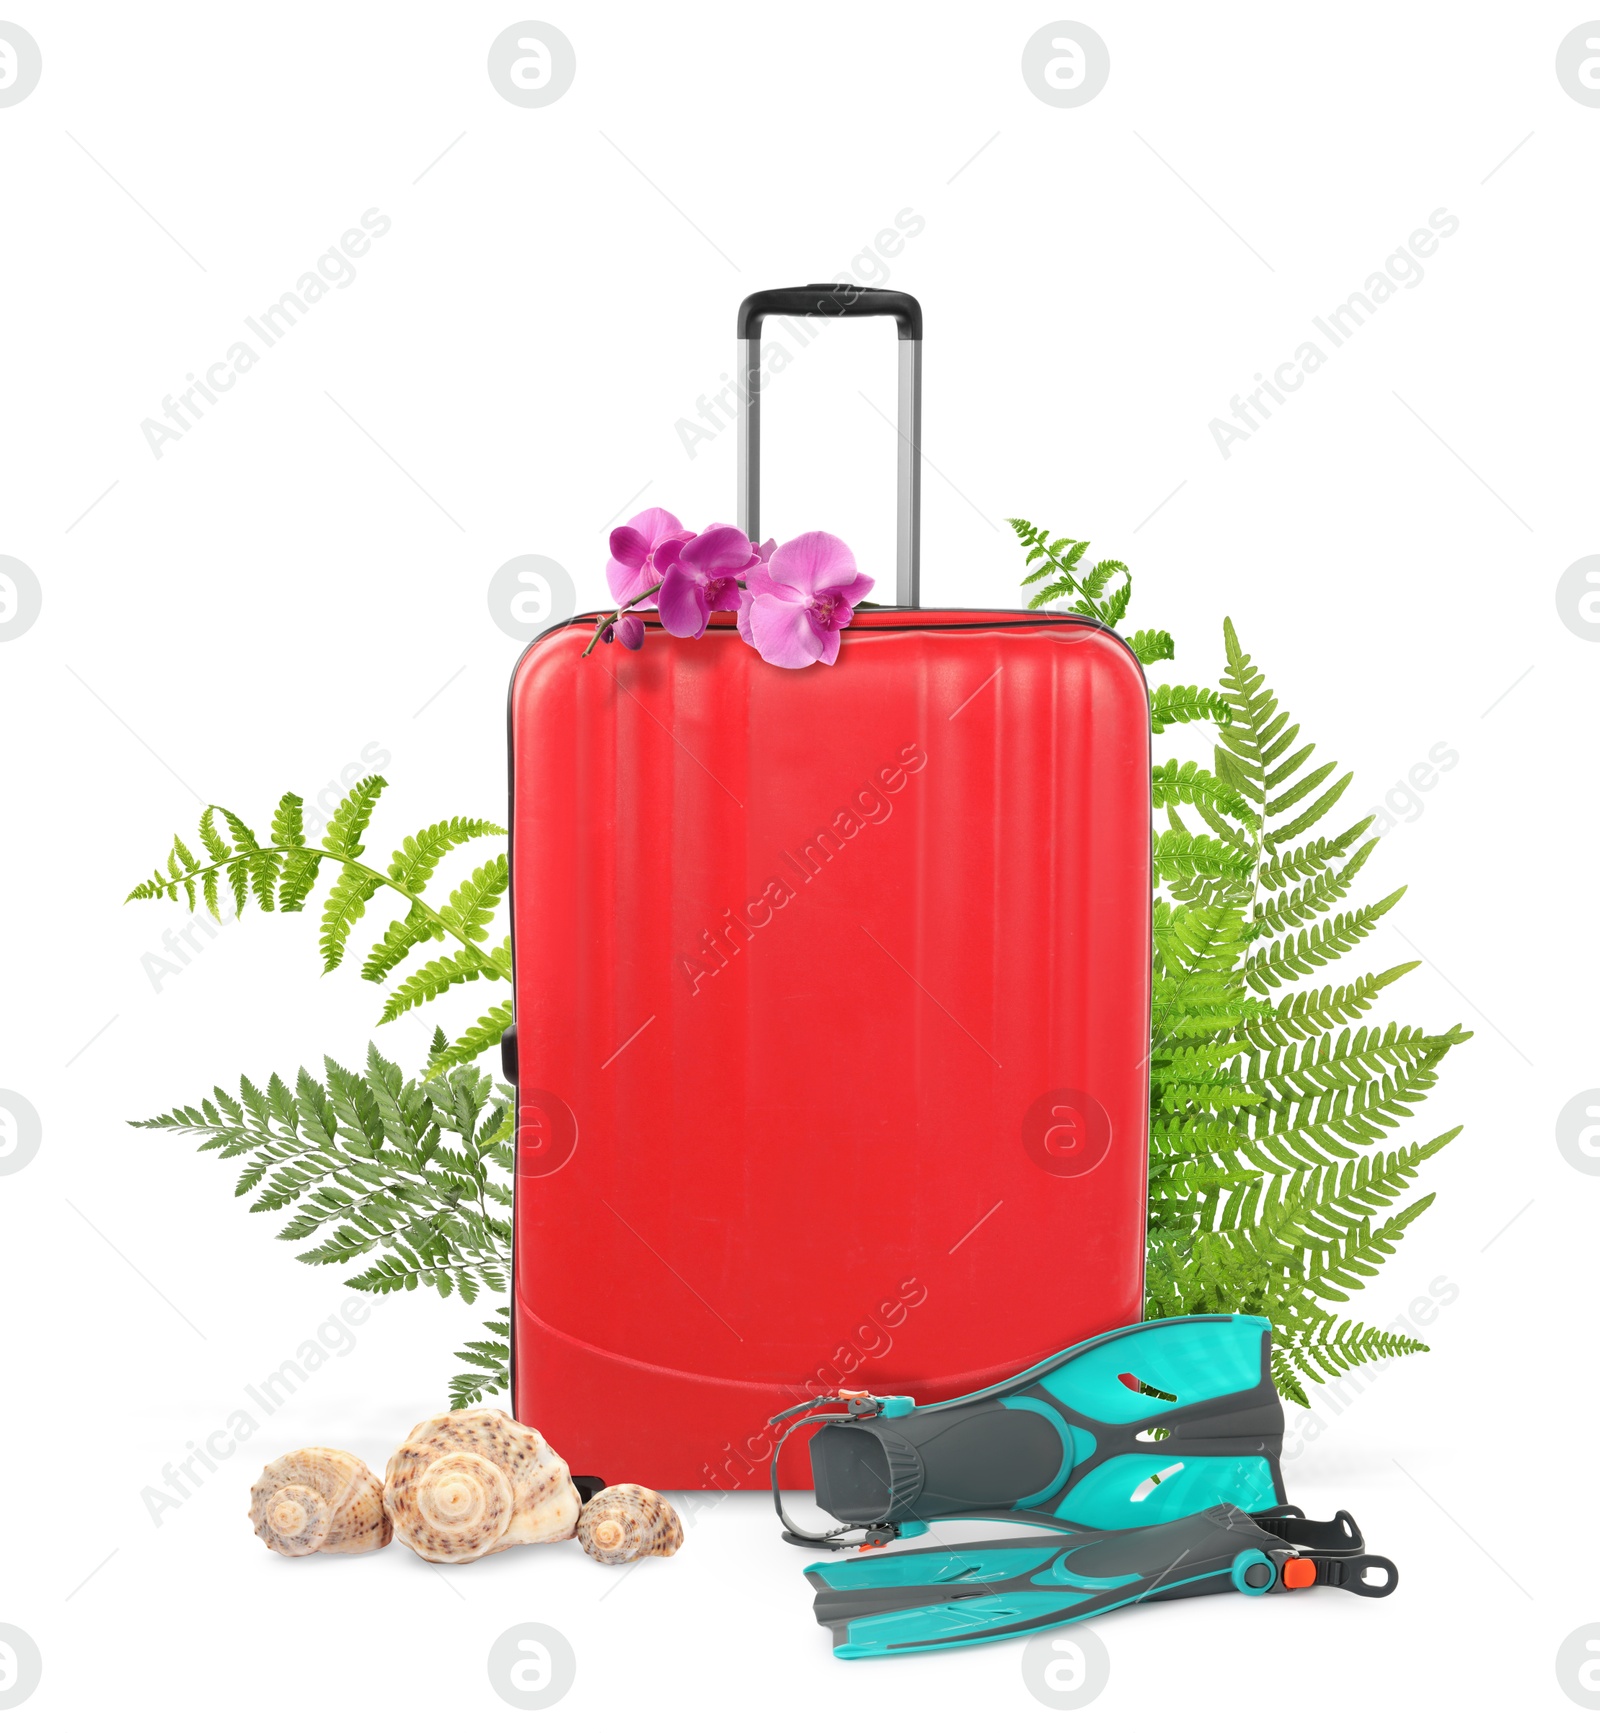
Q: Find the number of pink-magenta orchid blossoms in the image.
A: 3